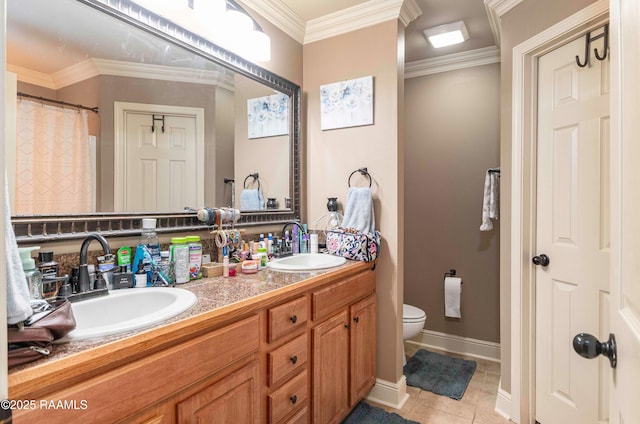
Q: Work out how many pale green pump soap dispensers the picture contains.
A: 1